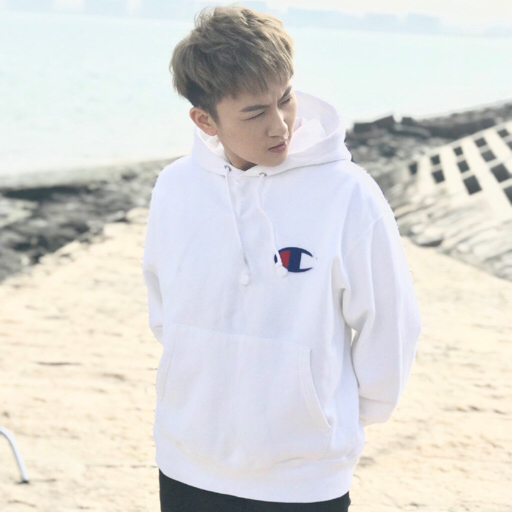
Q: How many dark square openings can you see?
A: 12